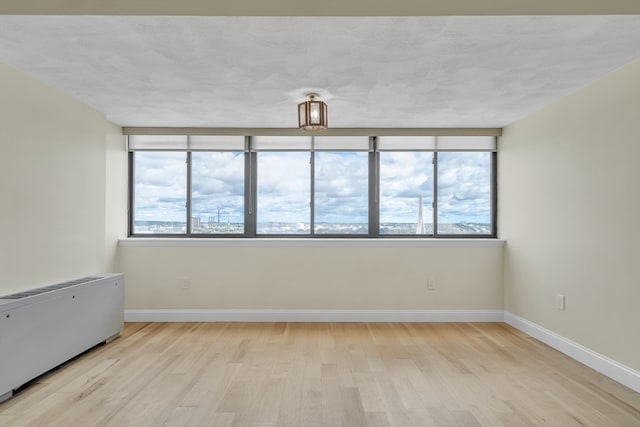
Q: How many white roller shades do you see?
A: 3